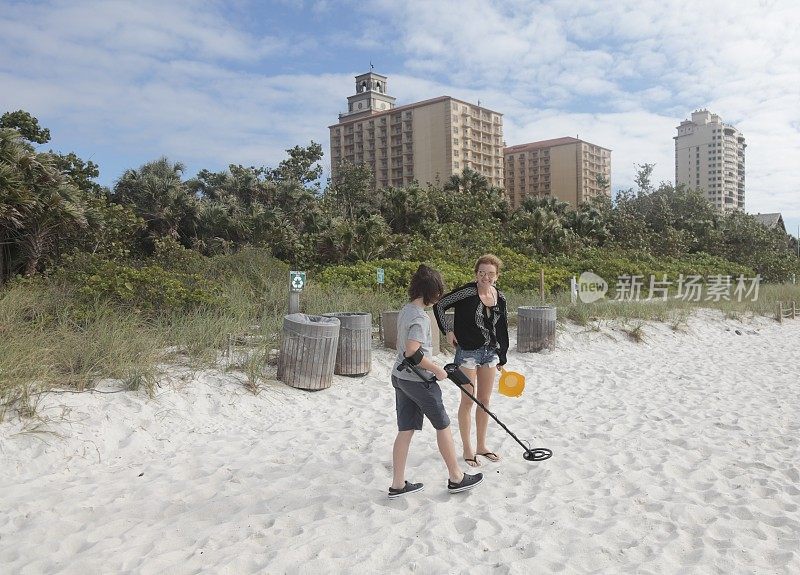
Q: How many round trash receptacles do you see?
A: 3